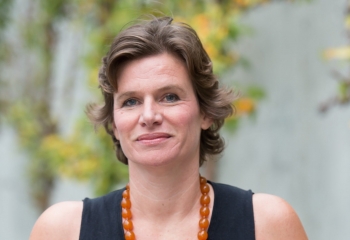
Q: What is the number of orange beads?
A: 12